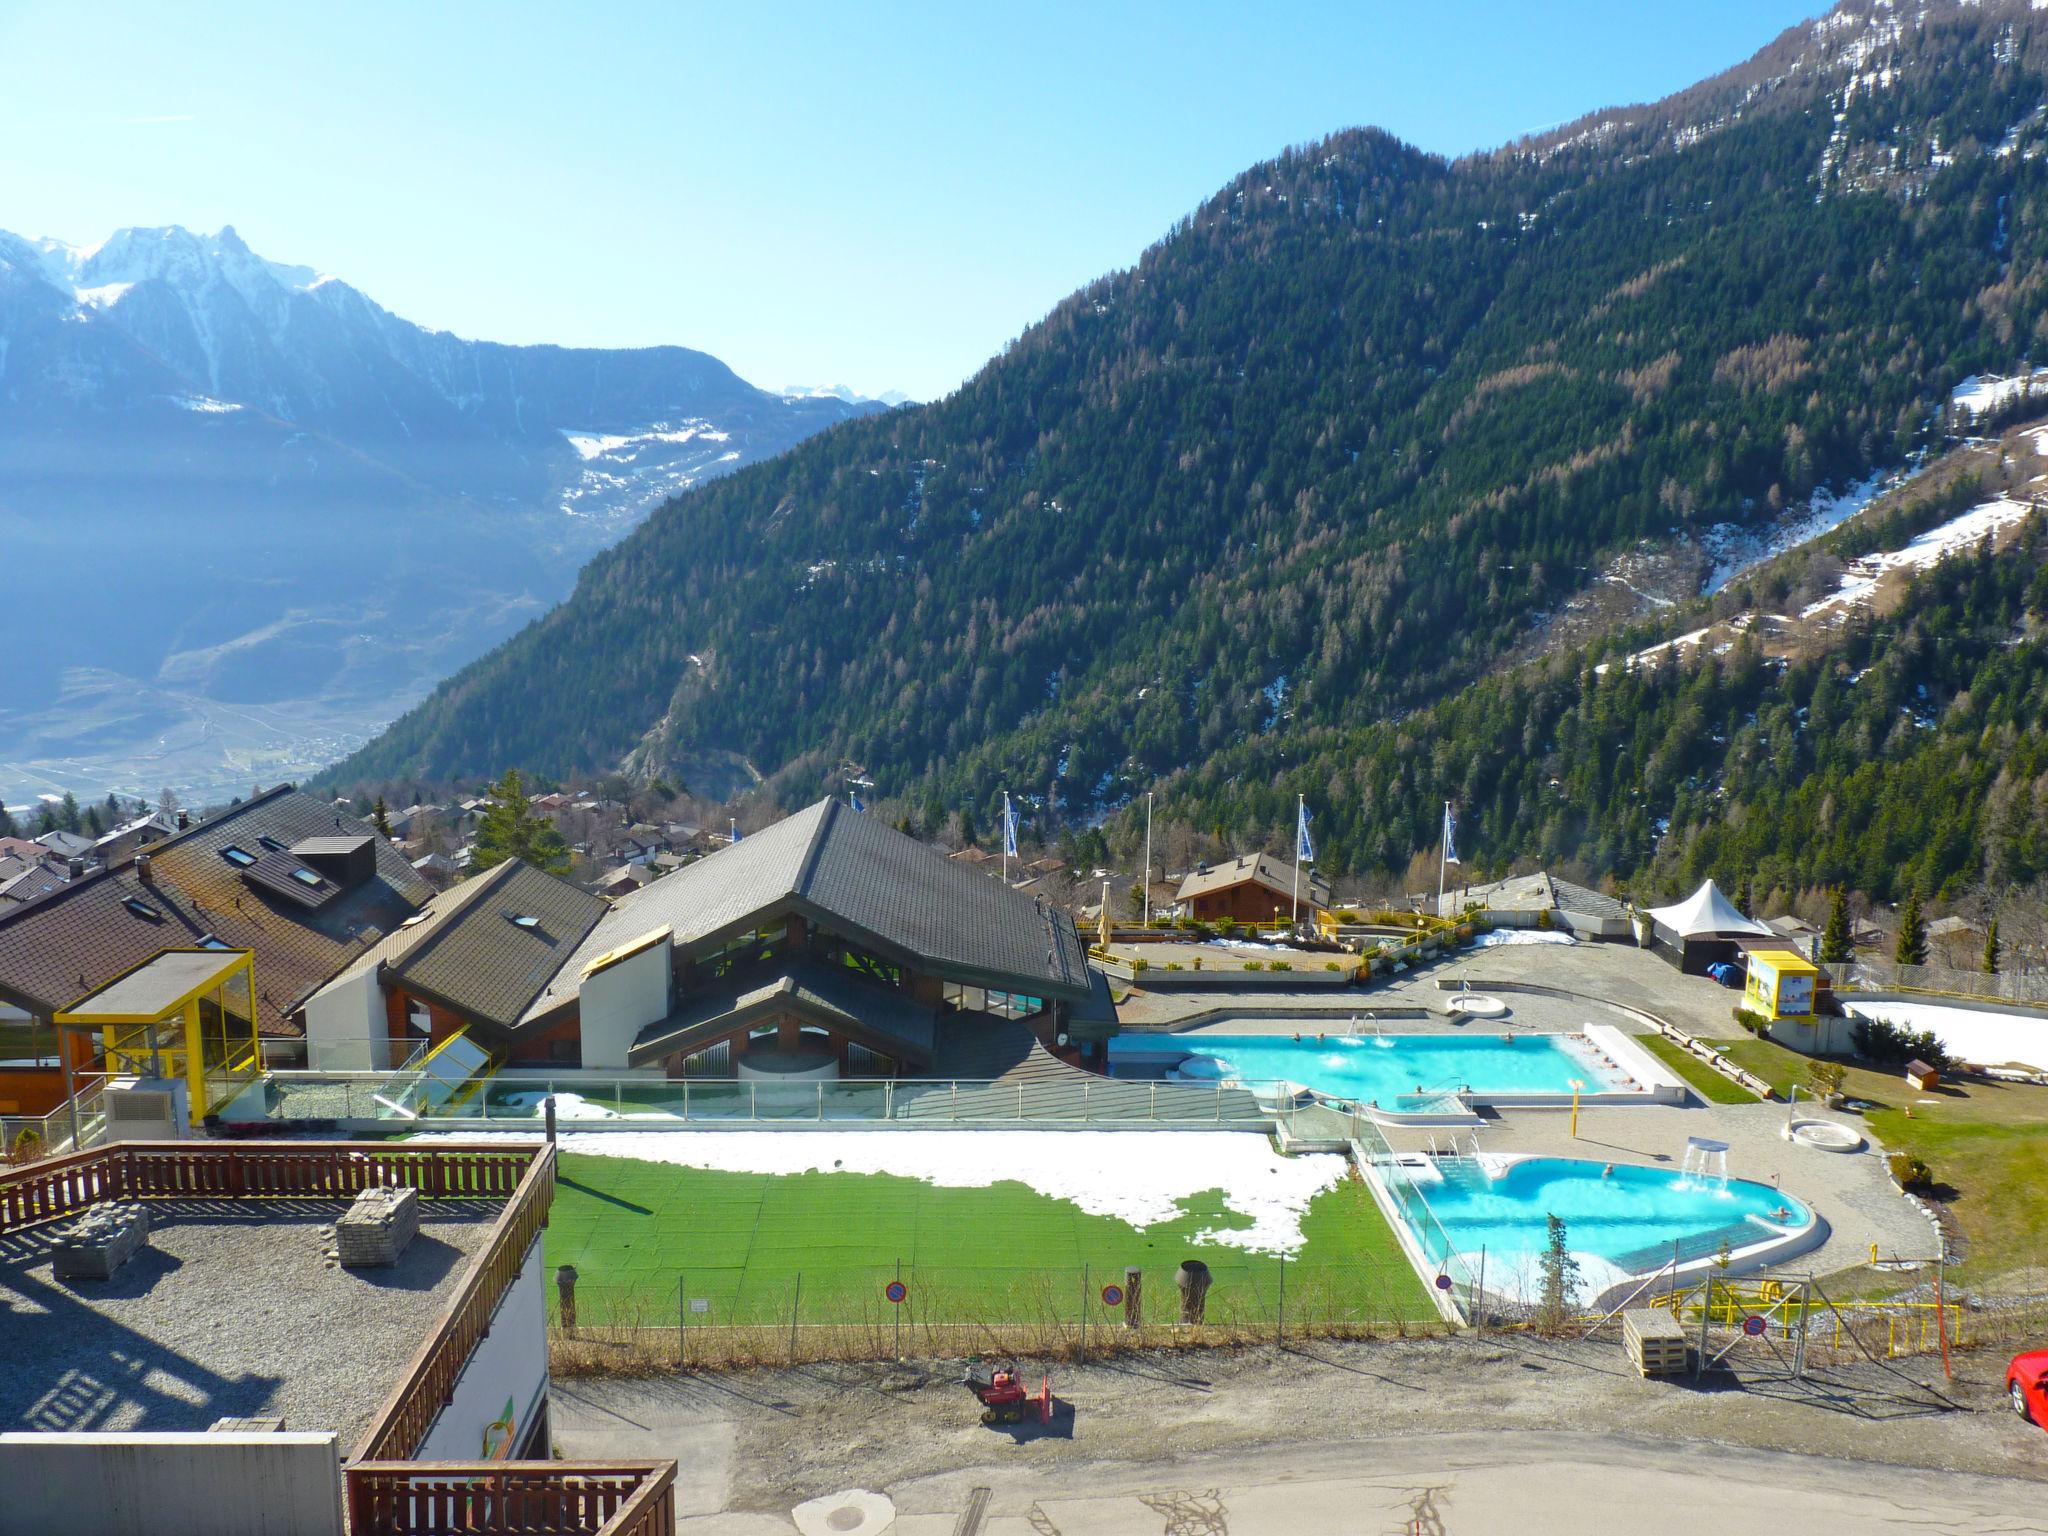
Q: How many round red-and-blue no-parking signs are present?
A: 4